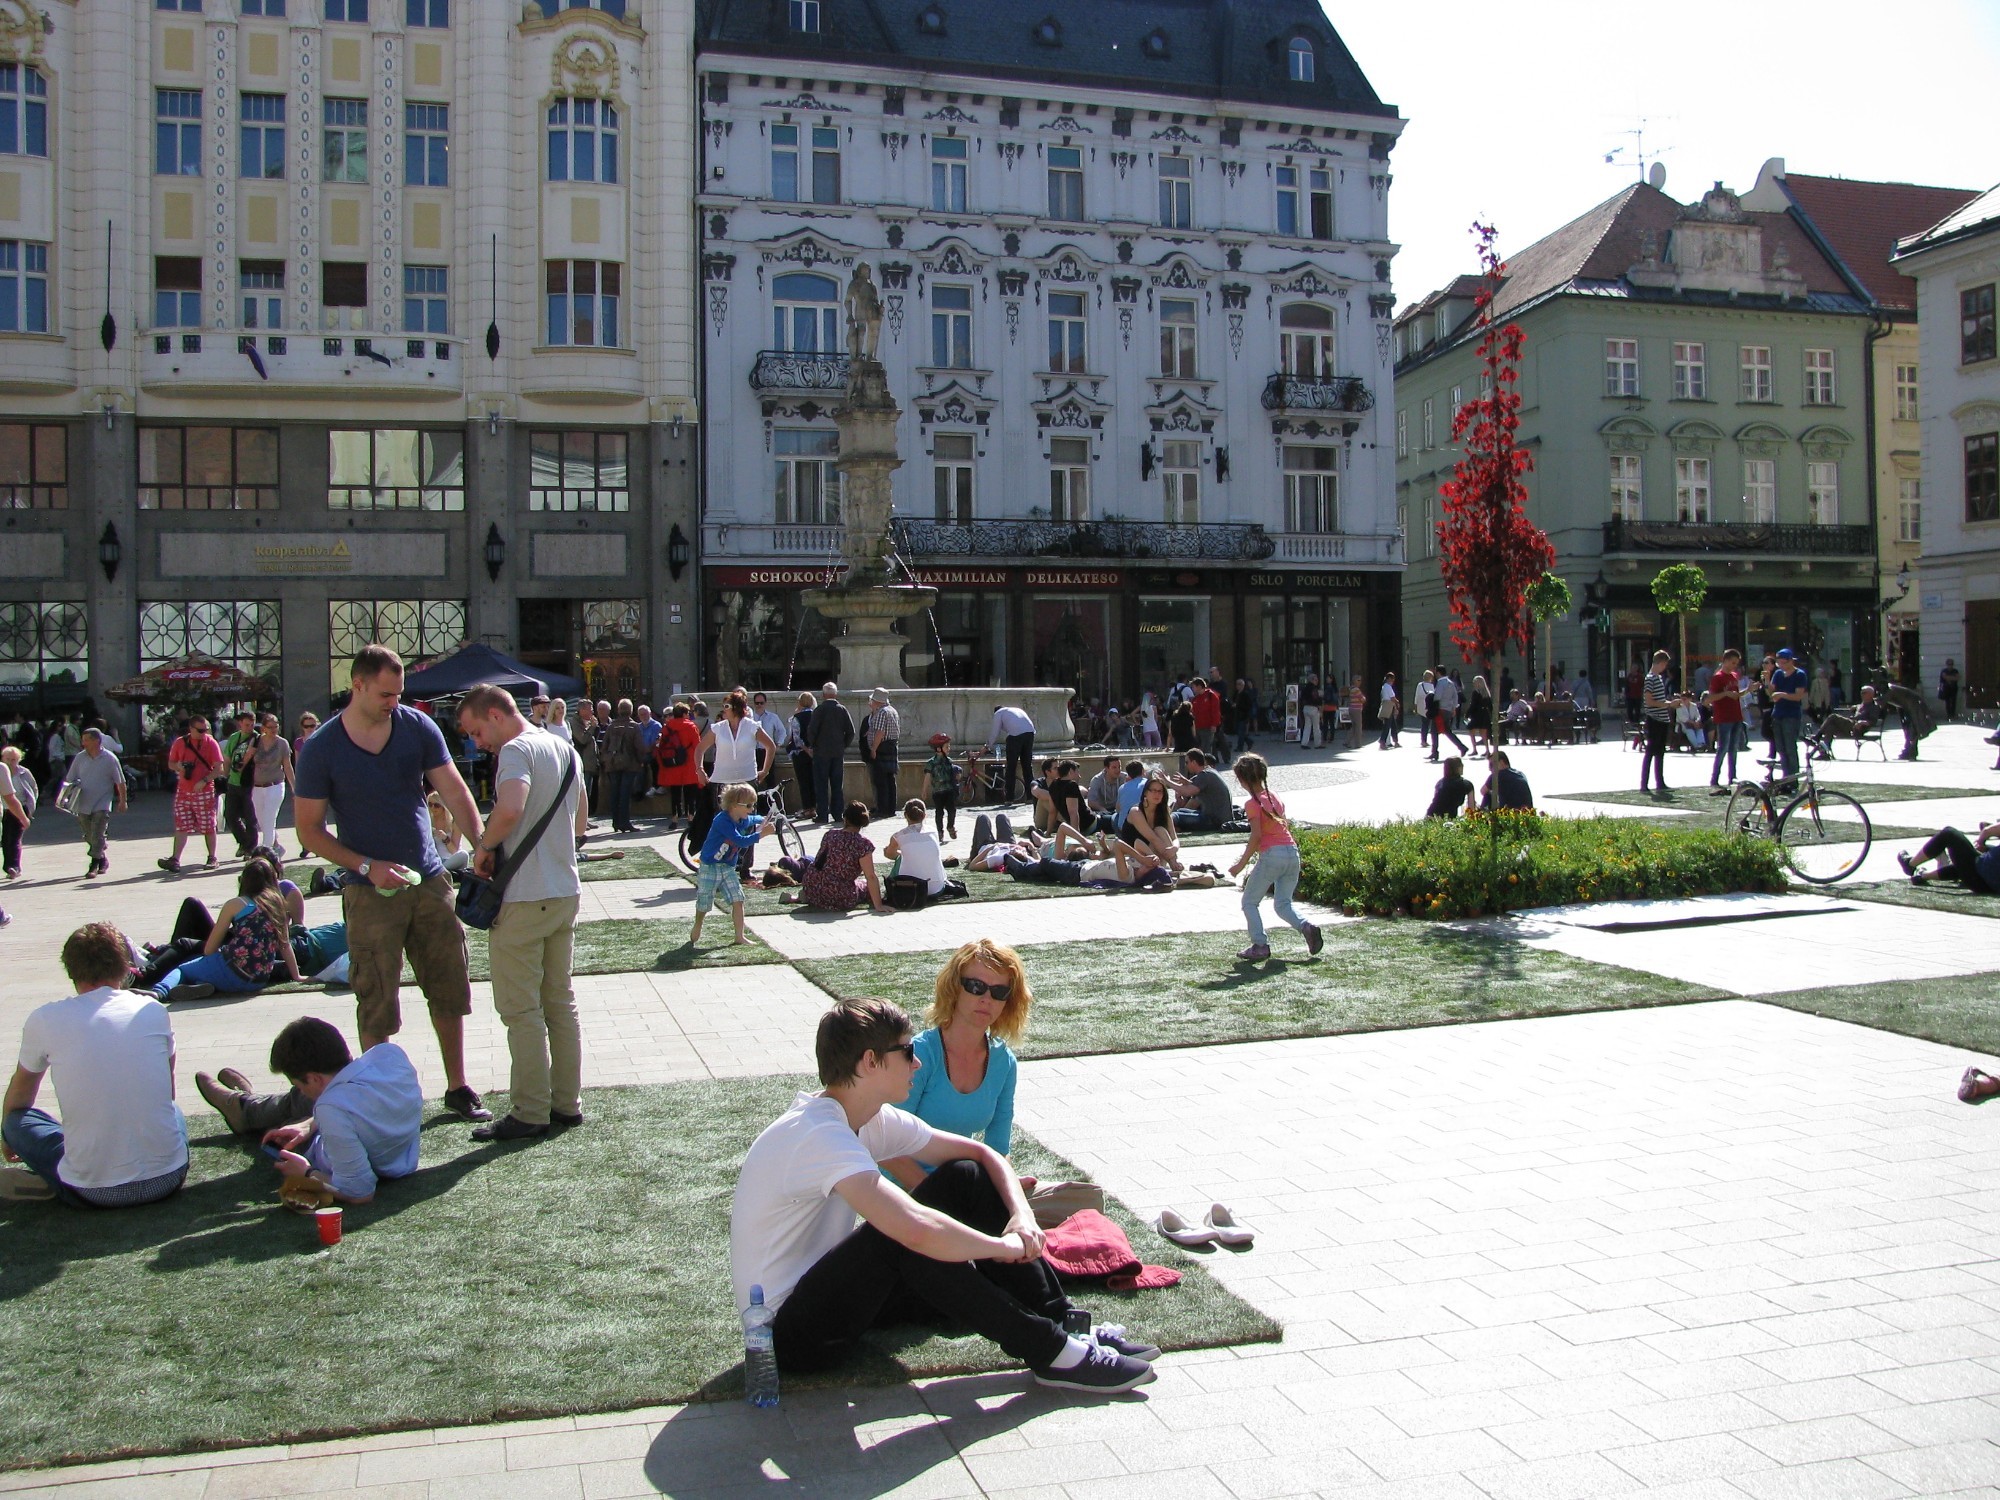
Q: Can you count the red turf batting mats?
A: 0